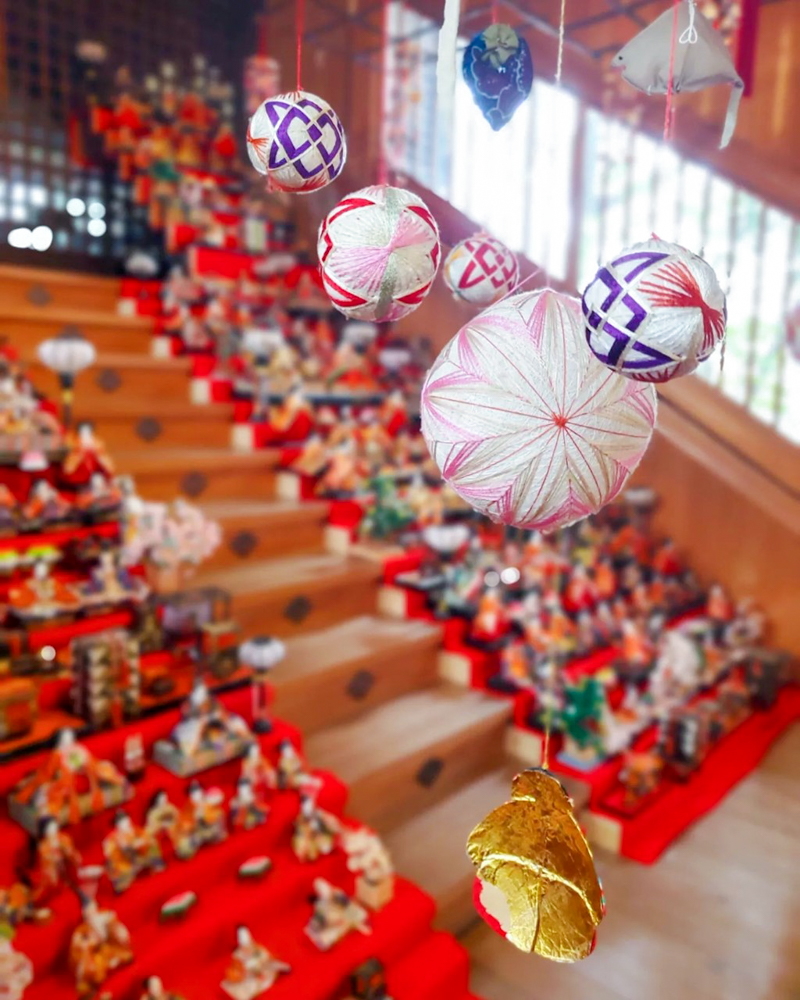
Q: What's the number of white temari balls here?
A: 5